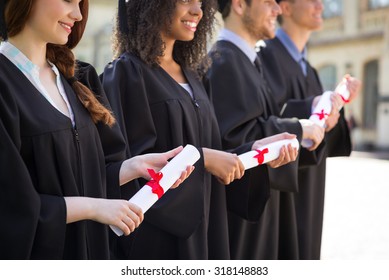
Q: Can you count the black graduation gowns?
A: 4